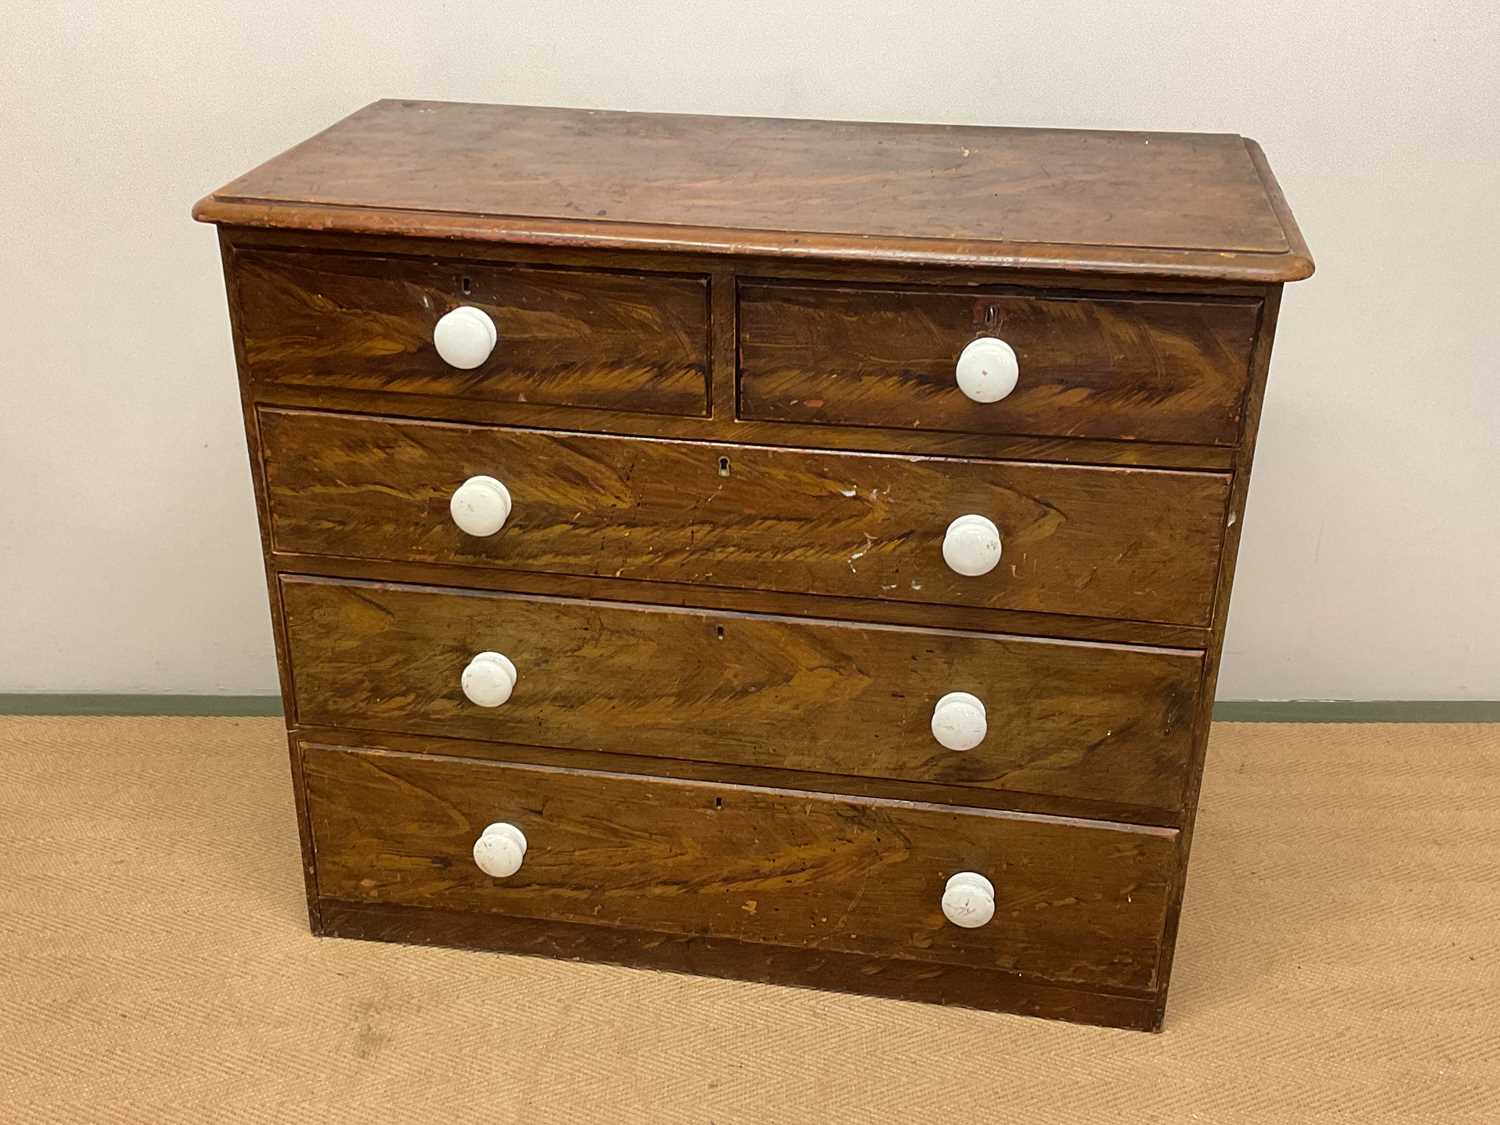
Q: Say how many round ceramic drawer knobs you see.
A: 8